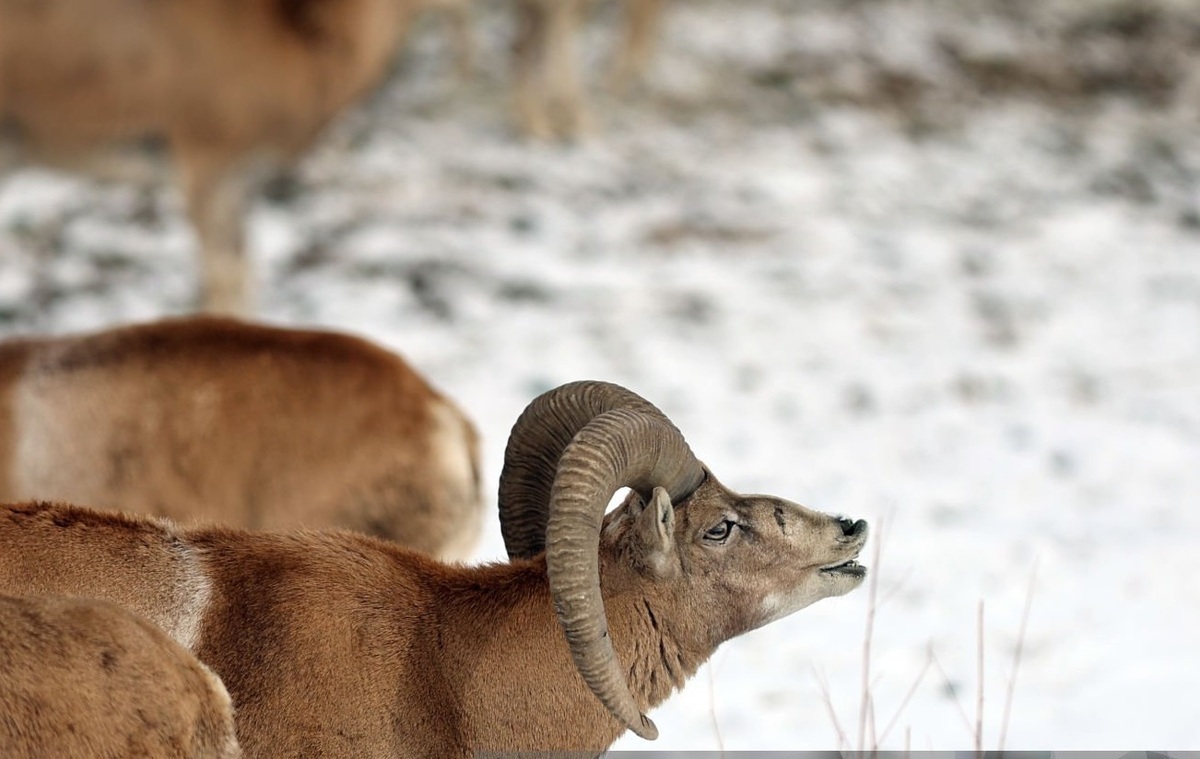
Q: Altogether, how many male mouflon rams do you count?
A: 1